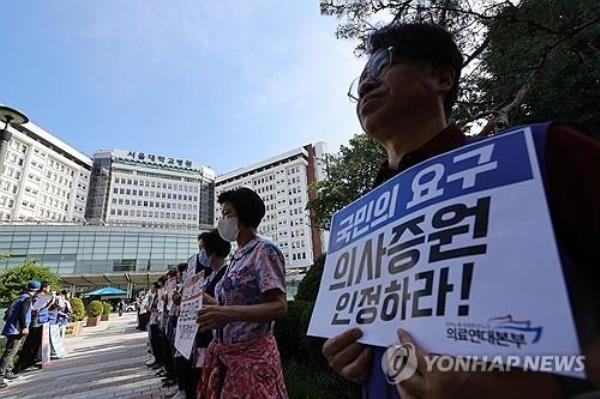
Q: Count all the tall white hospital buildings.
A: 3